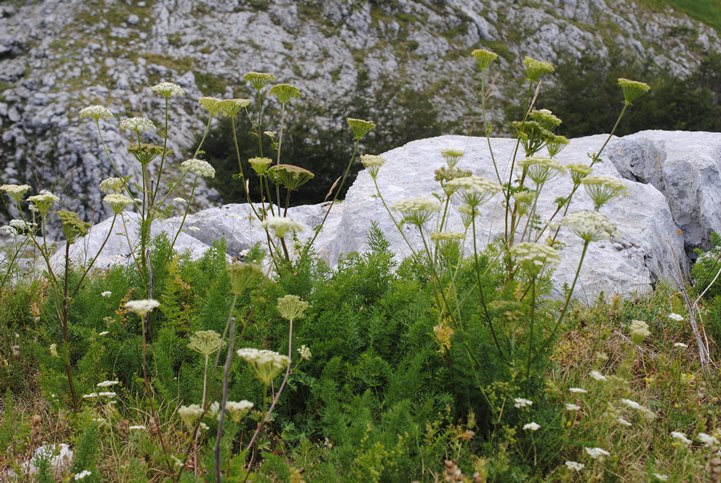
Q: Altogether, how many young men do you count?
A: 0